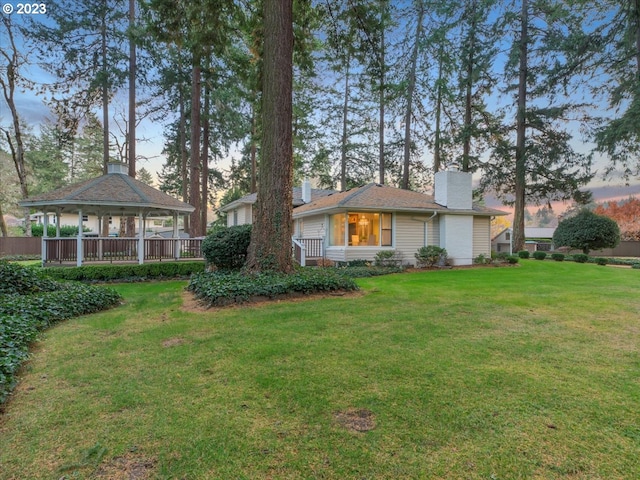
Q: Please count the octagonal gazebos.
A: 1